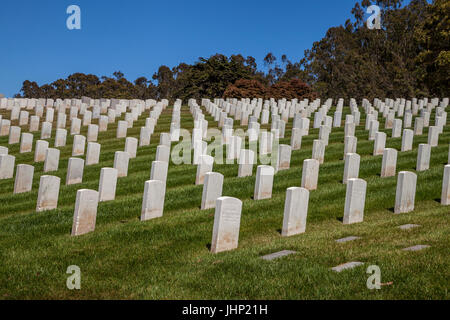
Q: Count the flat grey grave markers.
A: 5